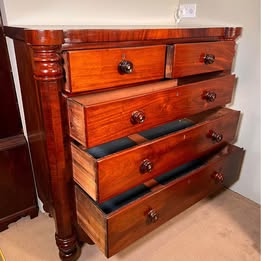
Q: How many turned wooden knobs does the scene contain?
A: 8